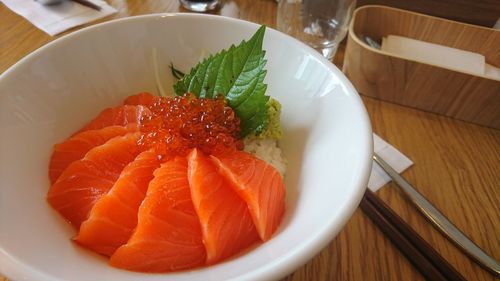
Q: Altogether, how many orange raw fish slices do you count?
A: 8